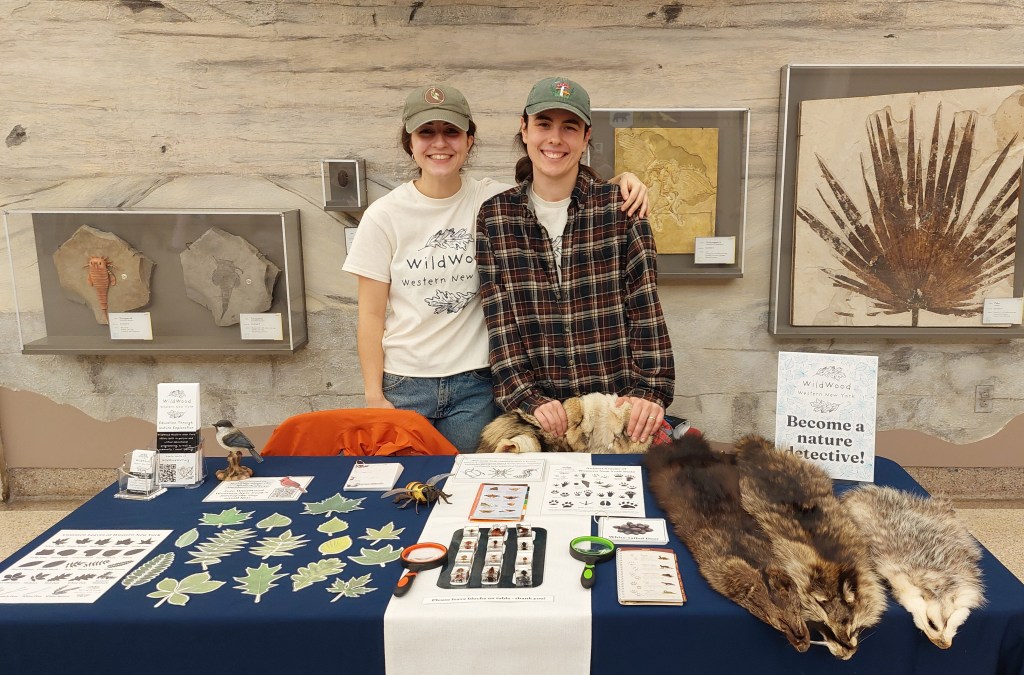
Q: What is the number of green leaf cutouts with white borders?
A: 15